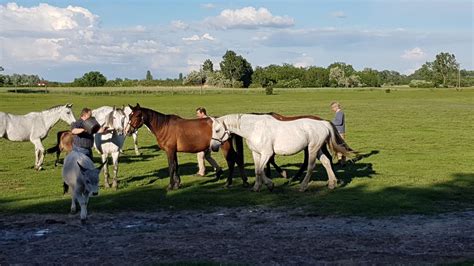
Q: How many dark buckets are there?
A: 1